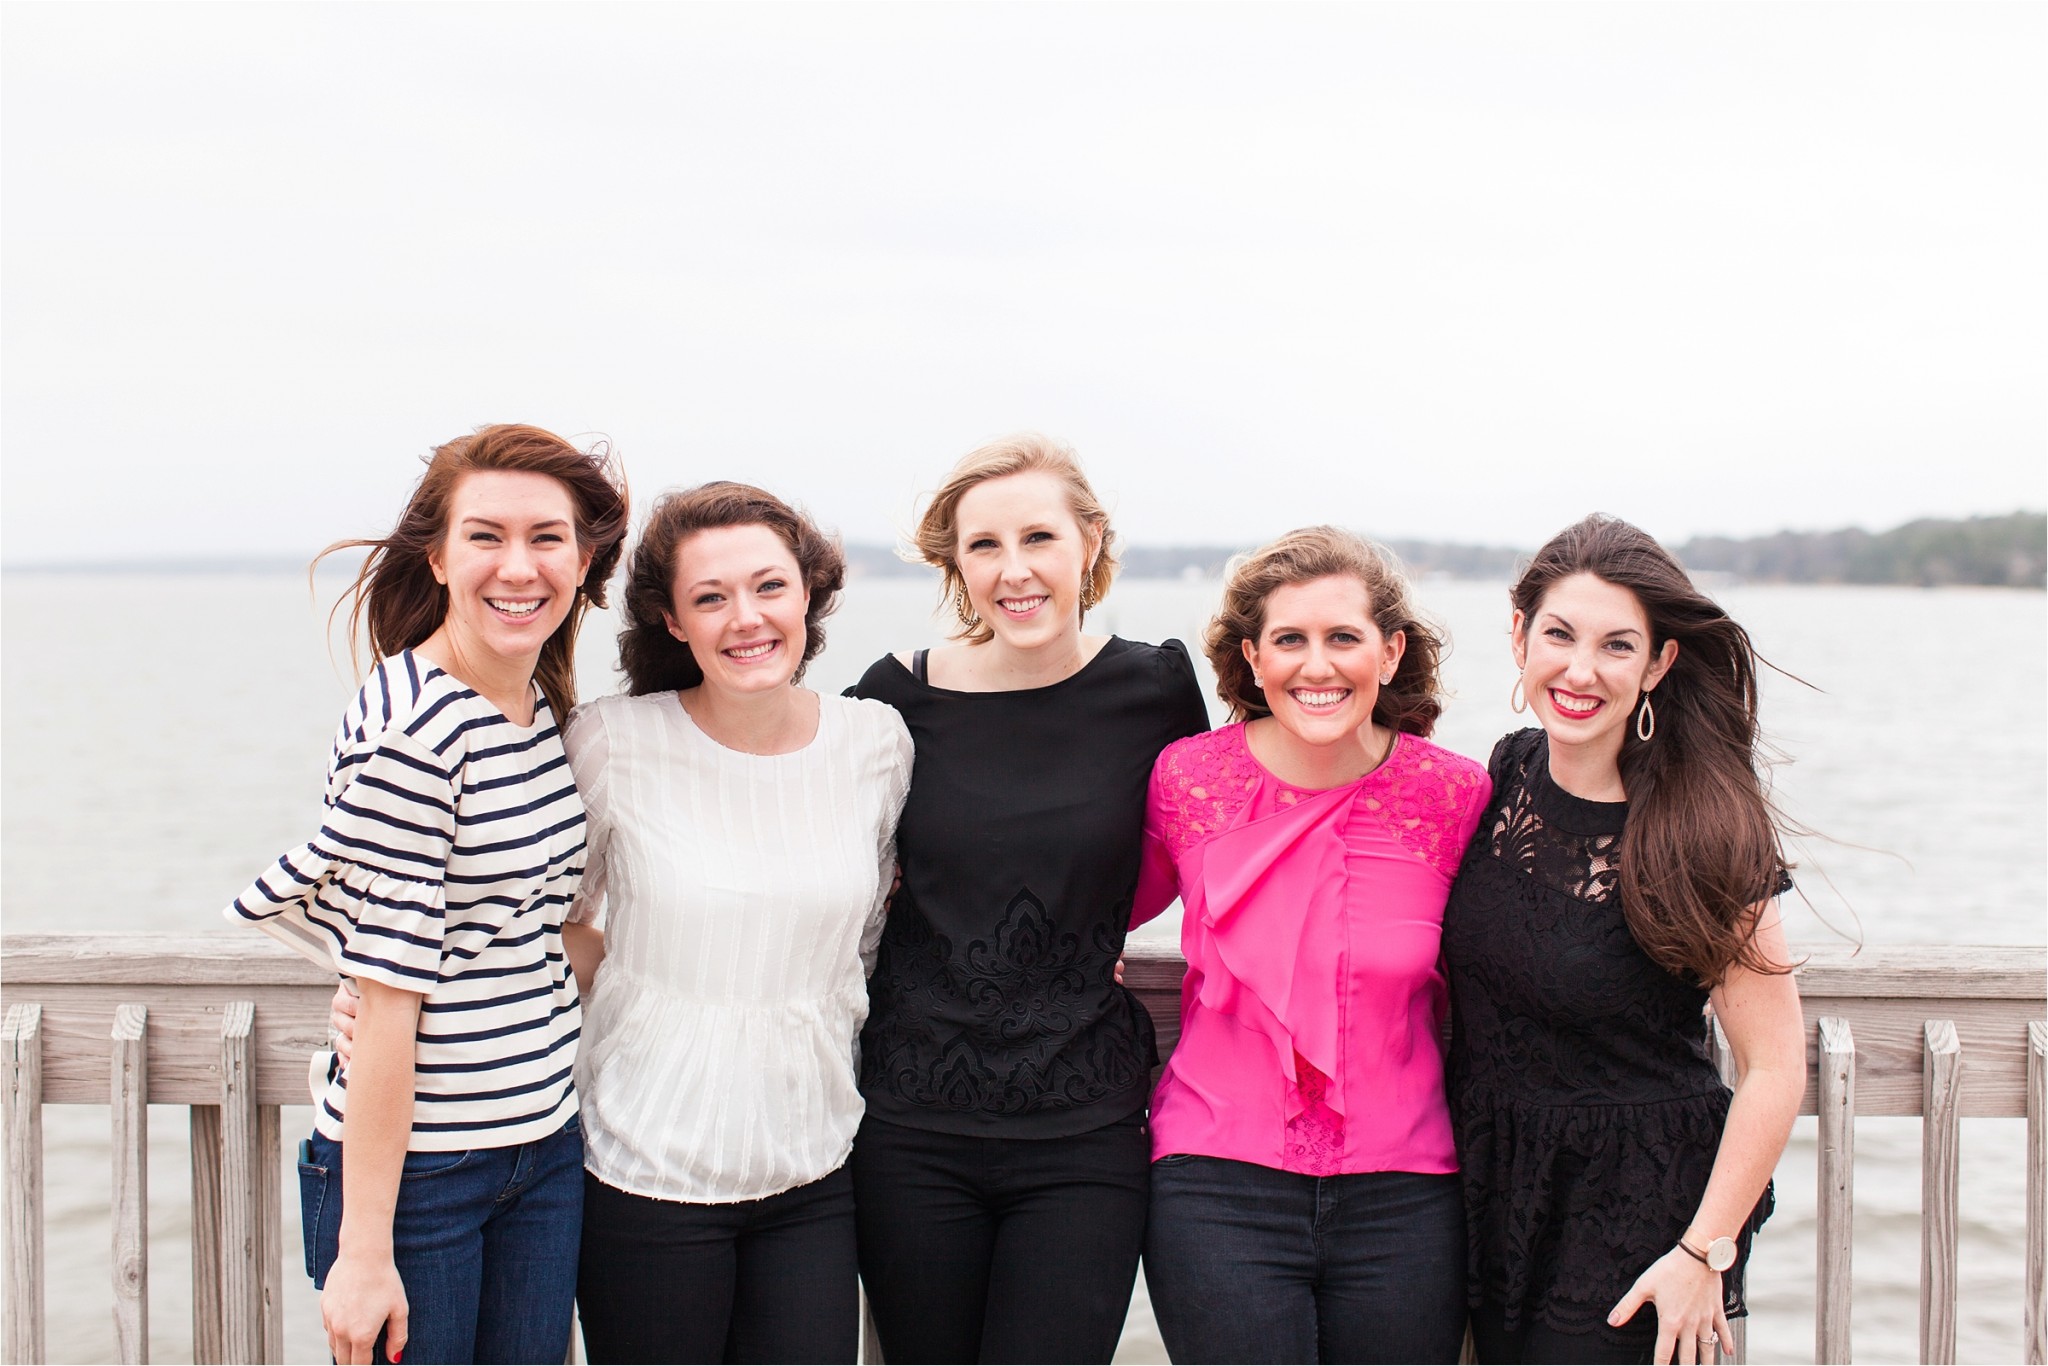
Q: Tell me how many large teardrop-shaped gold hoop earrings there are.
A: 2